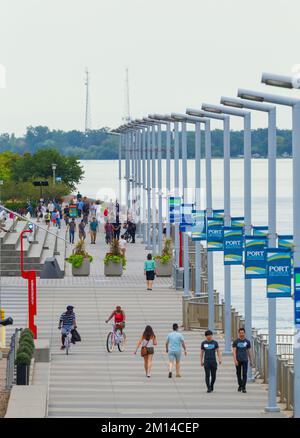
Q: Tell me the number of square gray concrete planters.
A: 3